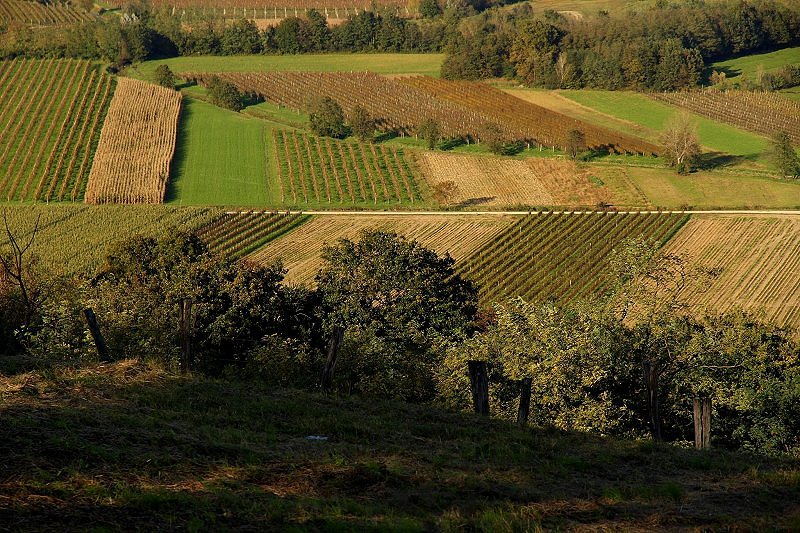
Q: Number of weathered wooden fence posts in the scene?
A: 7